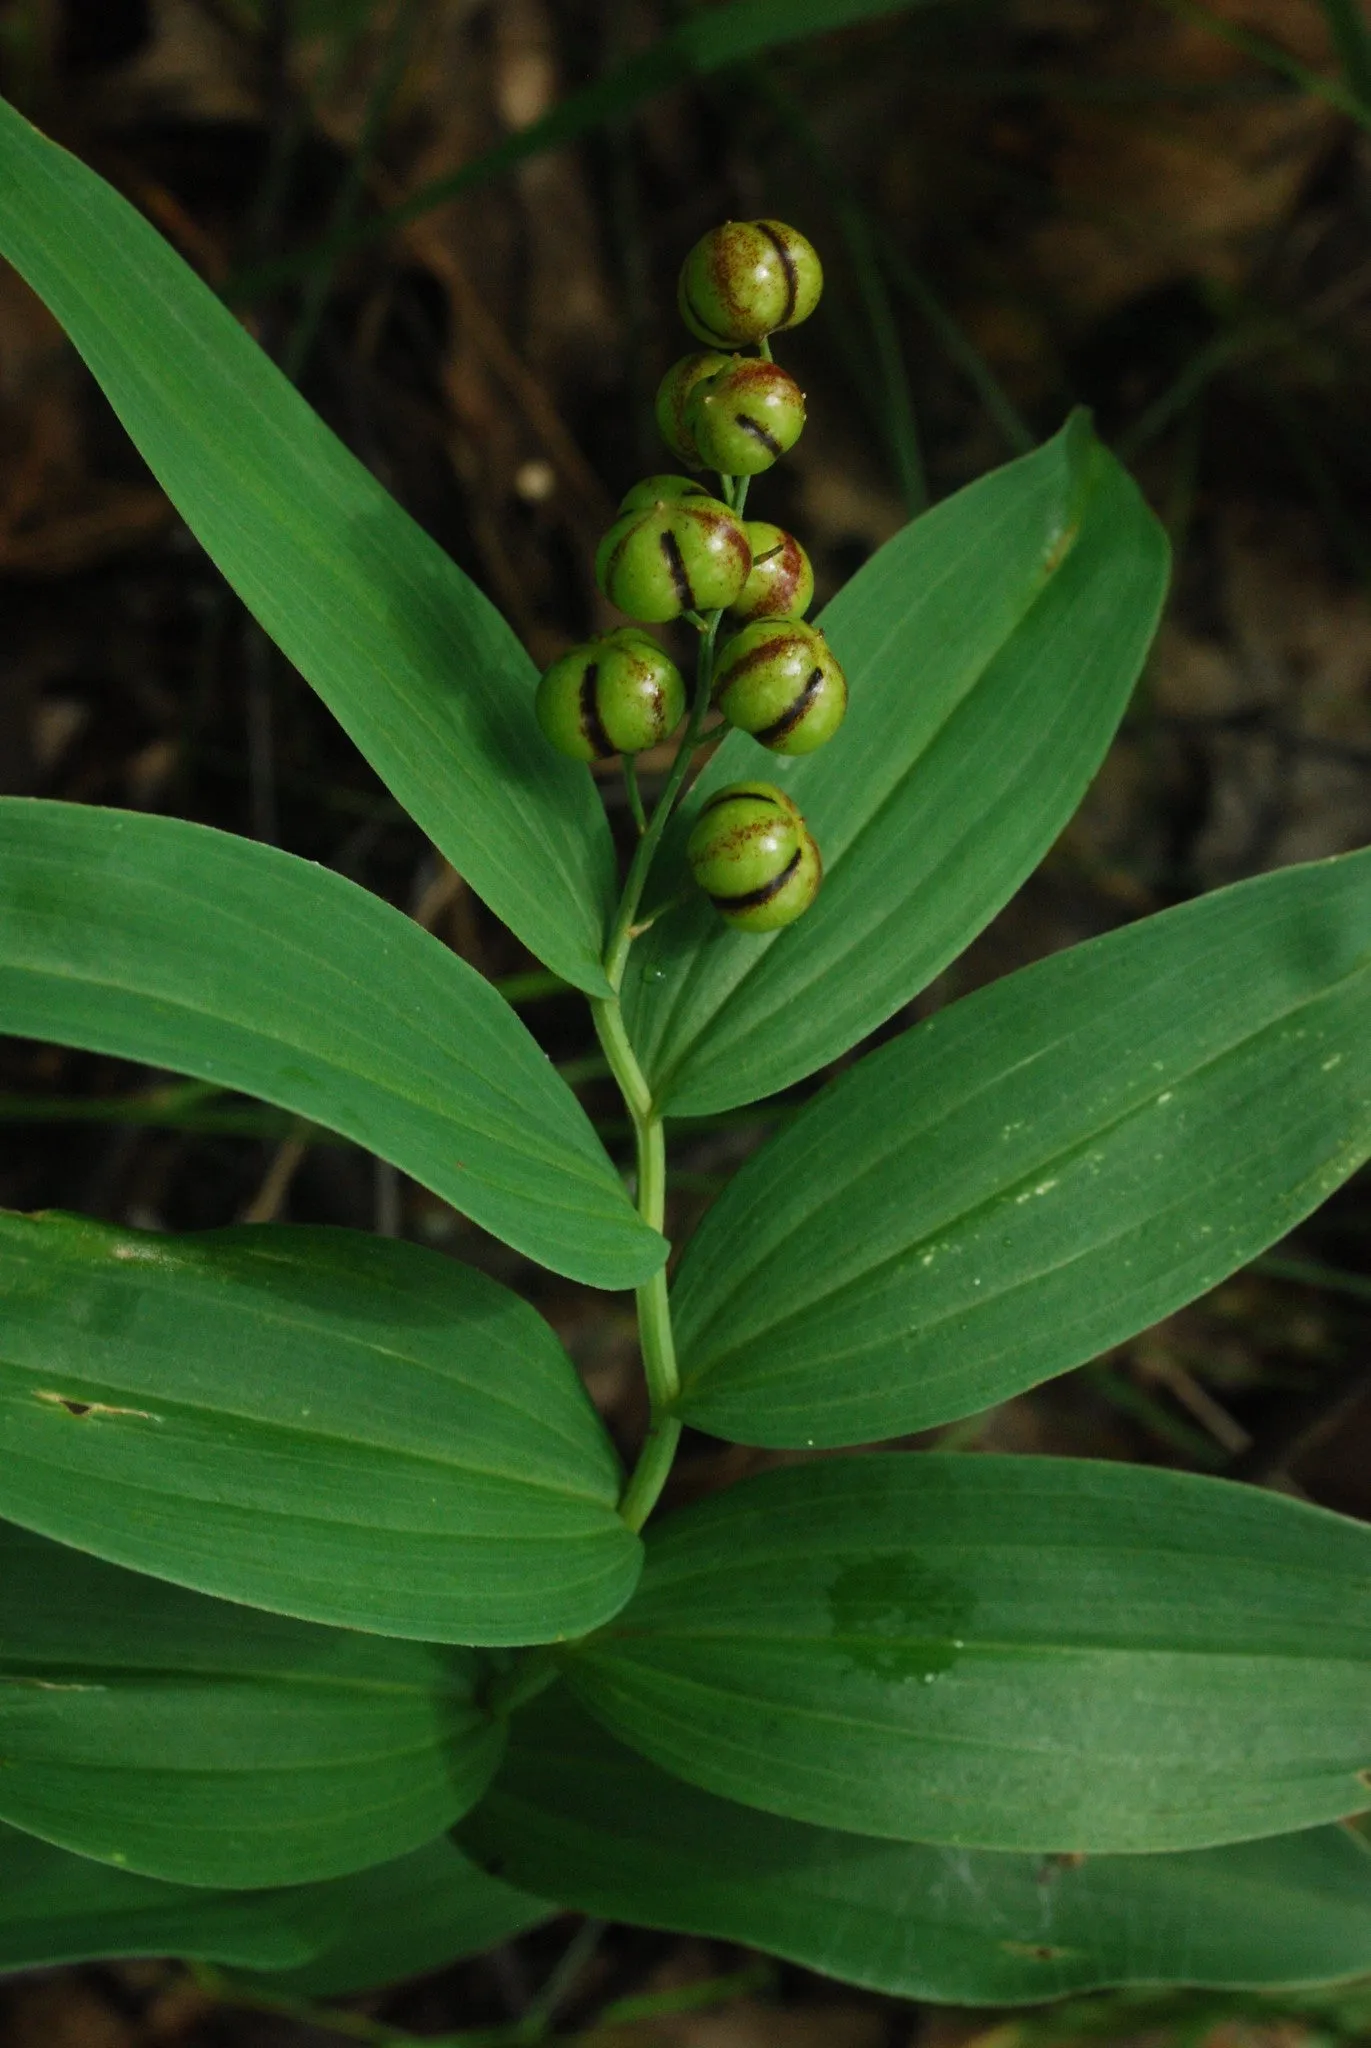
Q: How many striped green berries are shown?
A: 8